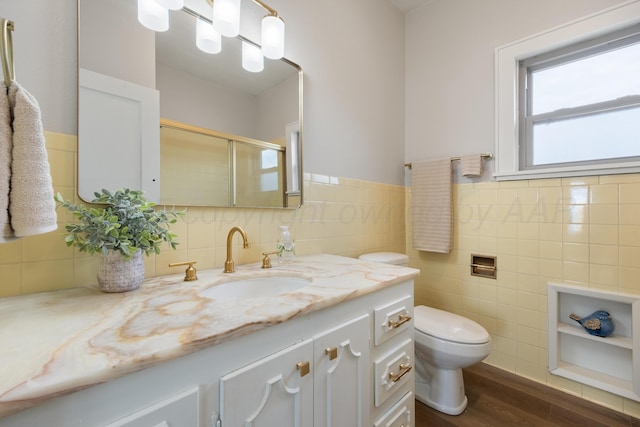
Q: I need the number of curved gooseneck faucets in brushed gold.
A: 1